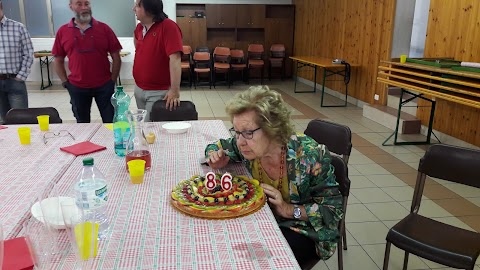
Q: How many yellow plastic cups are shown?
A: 5